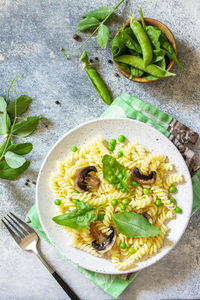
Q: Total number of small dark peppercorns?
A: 10